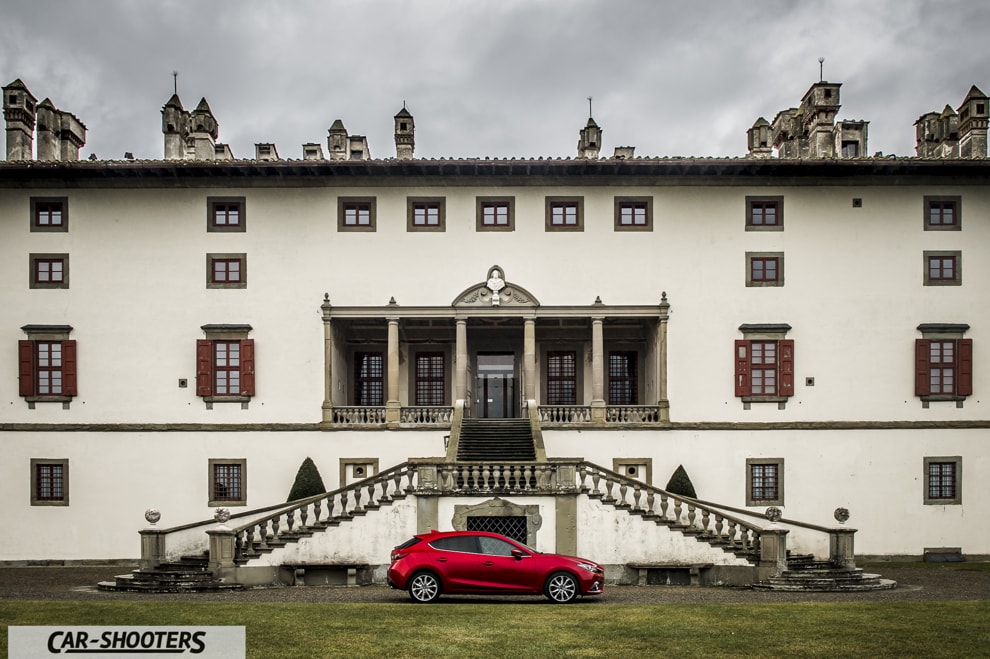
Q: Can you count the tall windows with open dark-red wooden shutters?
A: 4